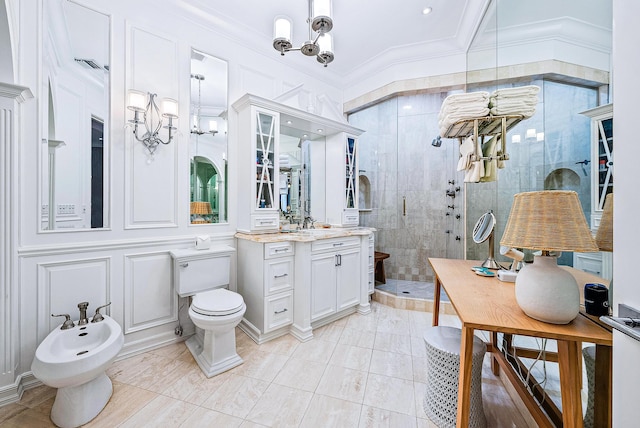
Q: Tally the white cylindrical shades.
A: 5